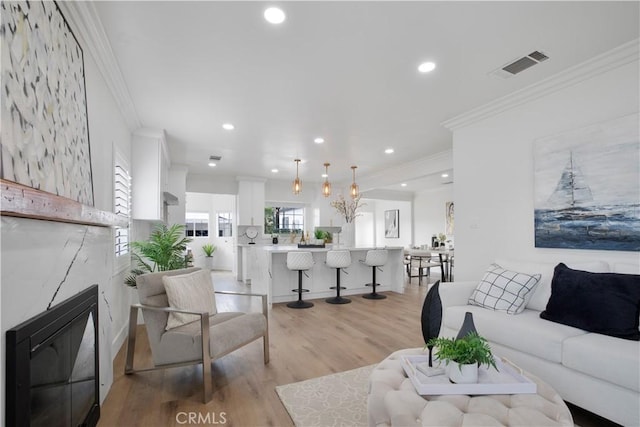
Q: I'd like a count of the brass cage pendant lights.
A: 3